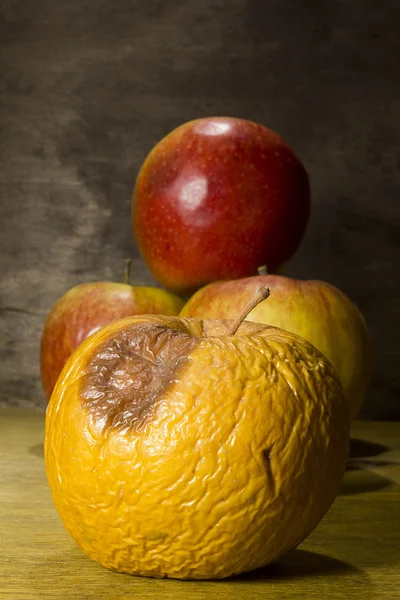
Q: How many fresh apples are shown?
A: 3